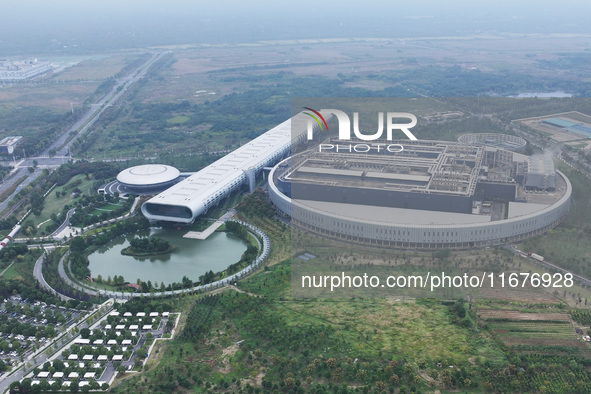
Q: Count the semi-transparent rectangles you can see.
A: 1